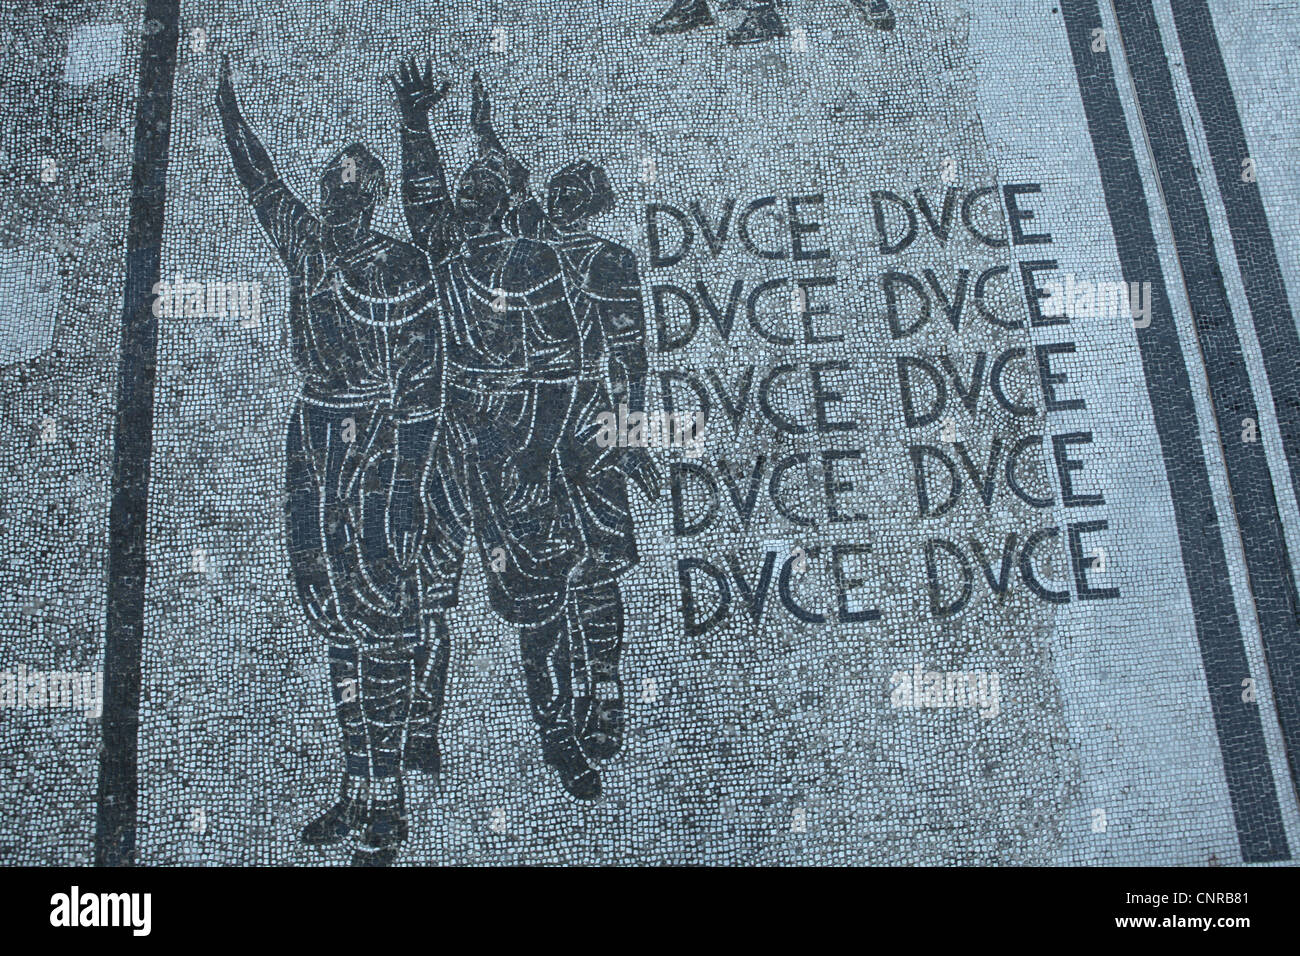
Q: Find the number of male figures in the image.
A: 3